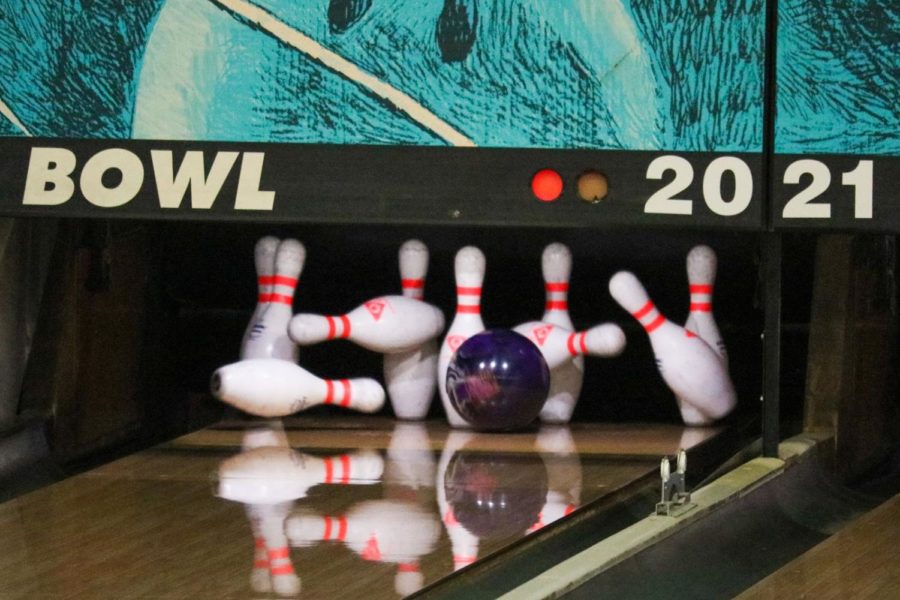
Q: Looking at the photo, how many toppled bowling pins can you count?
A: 4